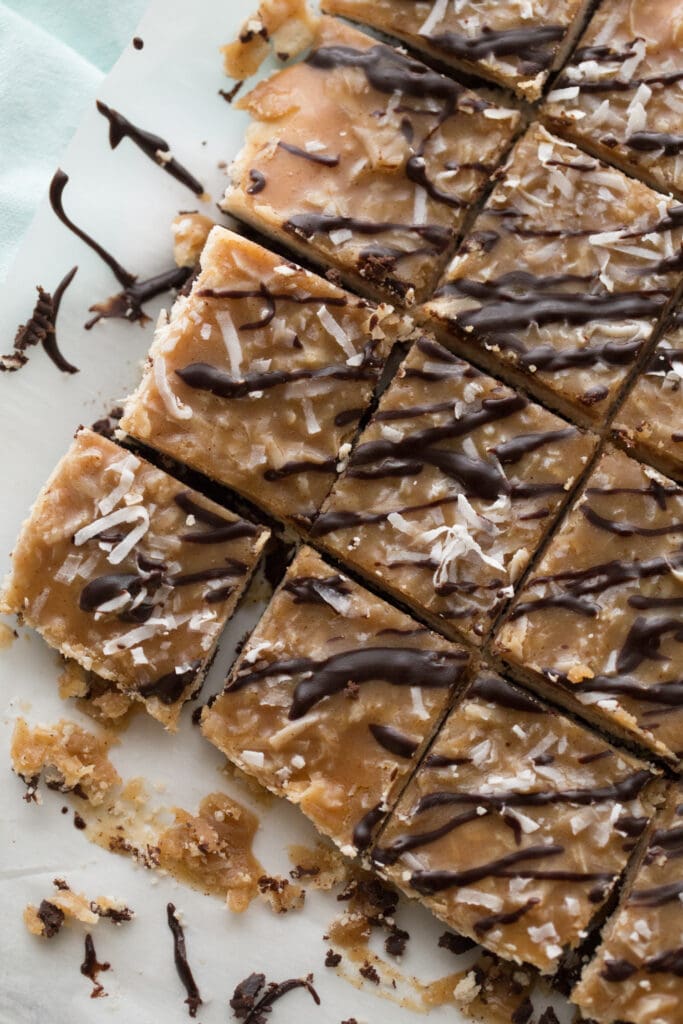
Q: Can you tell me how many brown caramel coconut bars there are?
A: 12